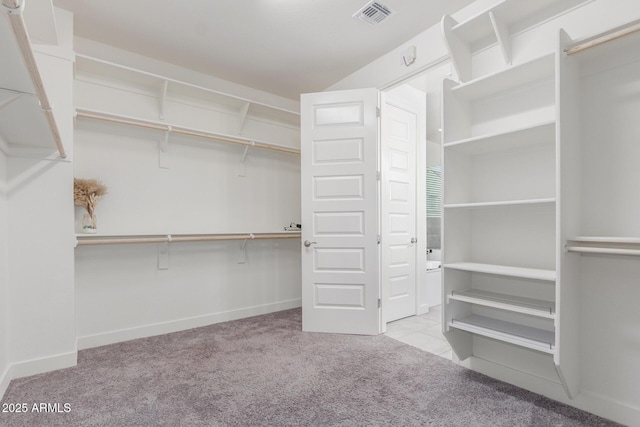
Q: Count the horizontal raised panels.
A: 12